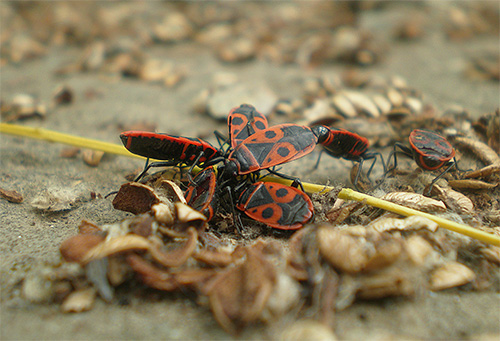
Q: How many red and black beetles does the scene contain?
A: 7